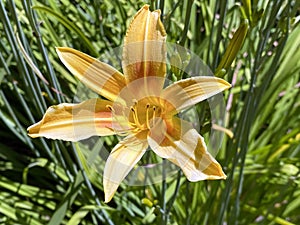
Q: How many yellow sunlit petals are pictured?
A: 6